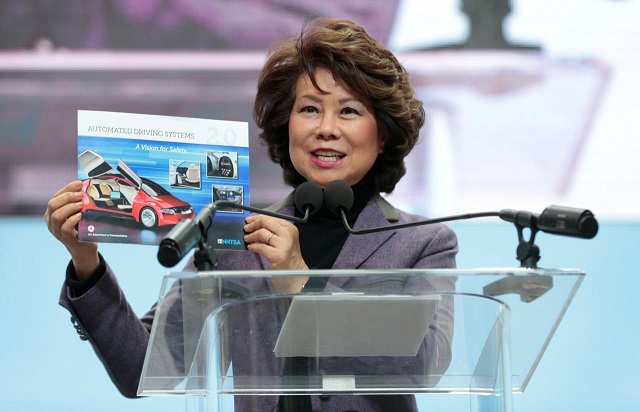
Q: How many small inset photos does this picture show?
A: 3